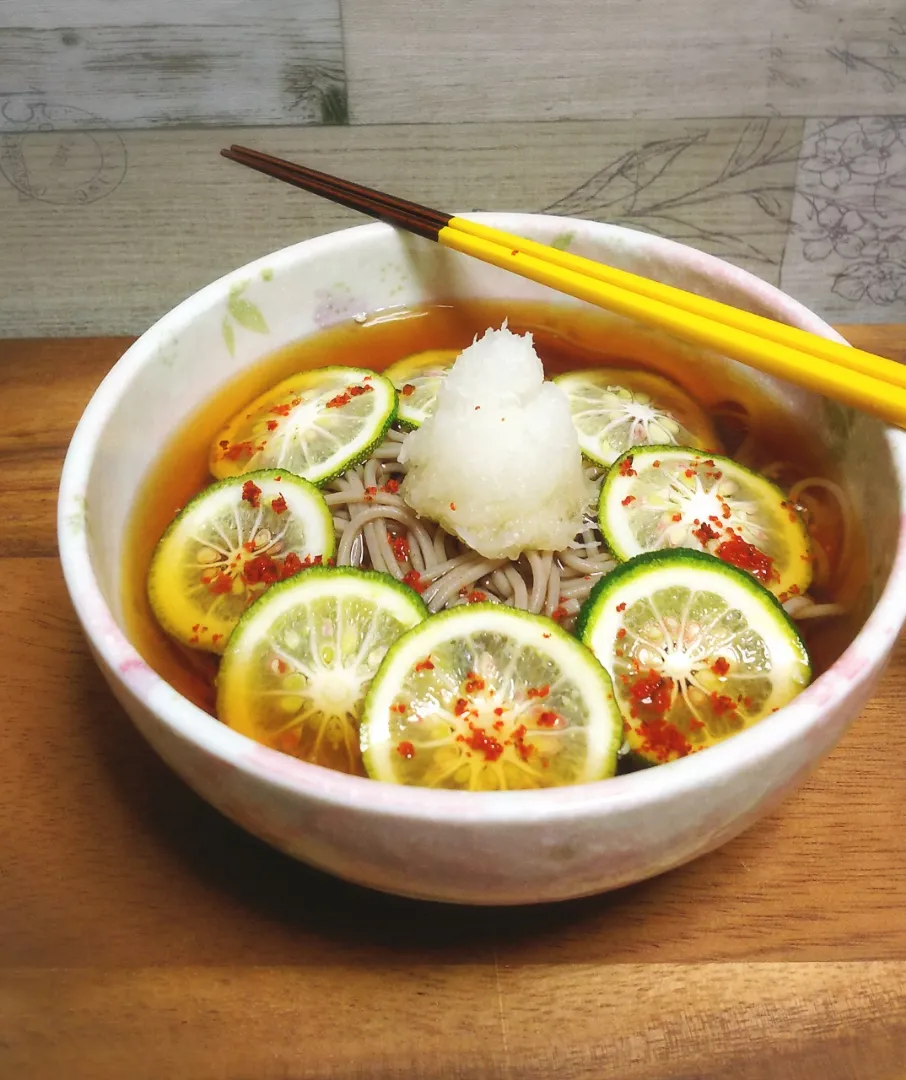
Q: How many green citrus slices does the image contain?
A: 8